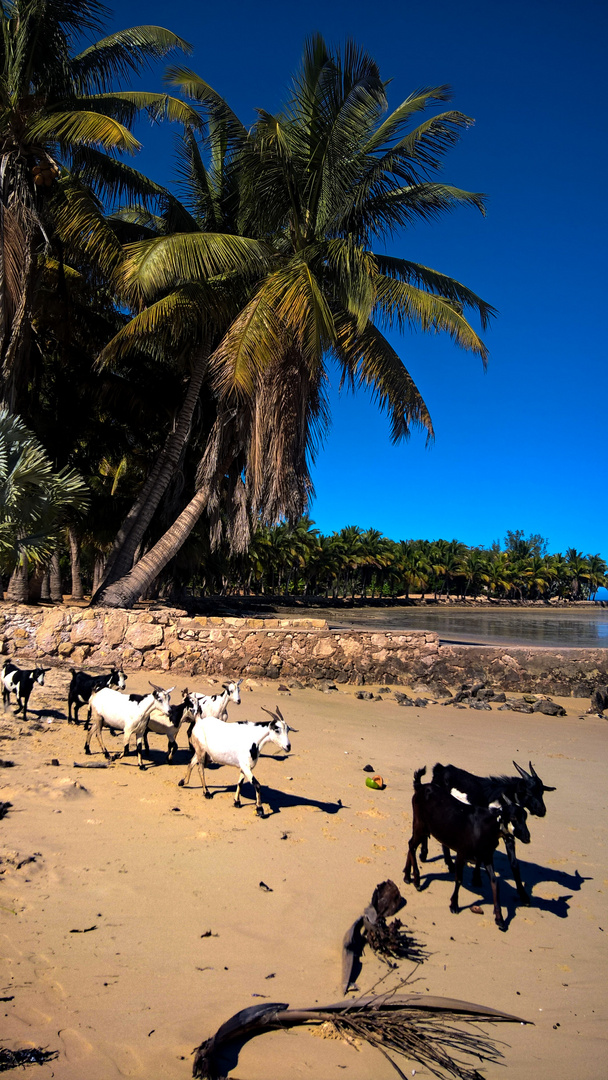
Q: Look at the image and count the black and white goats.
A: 8